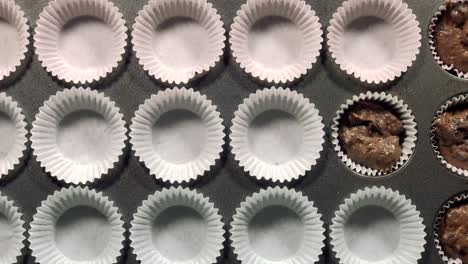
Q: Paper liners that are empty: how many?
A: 14